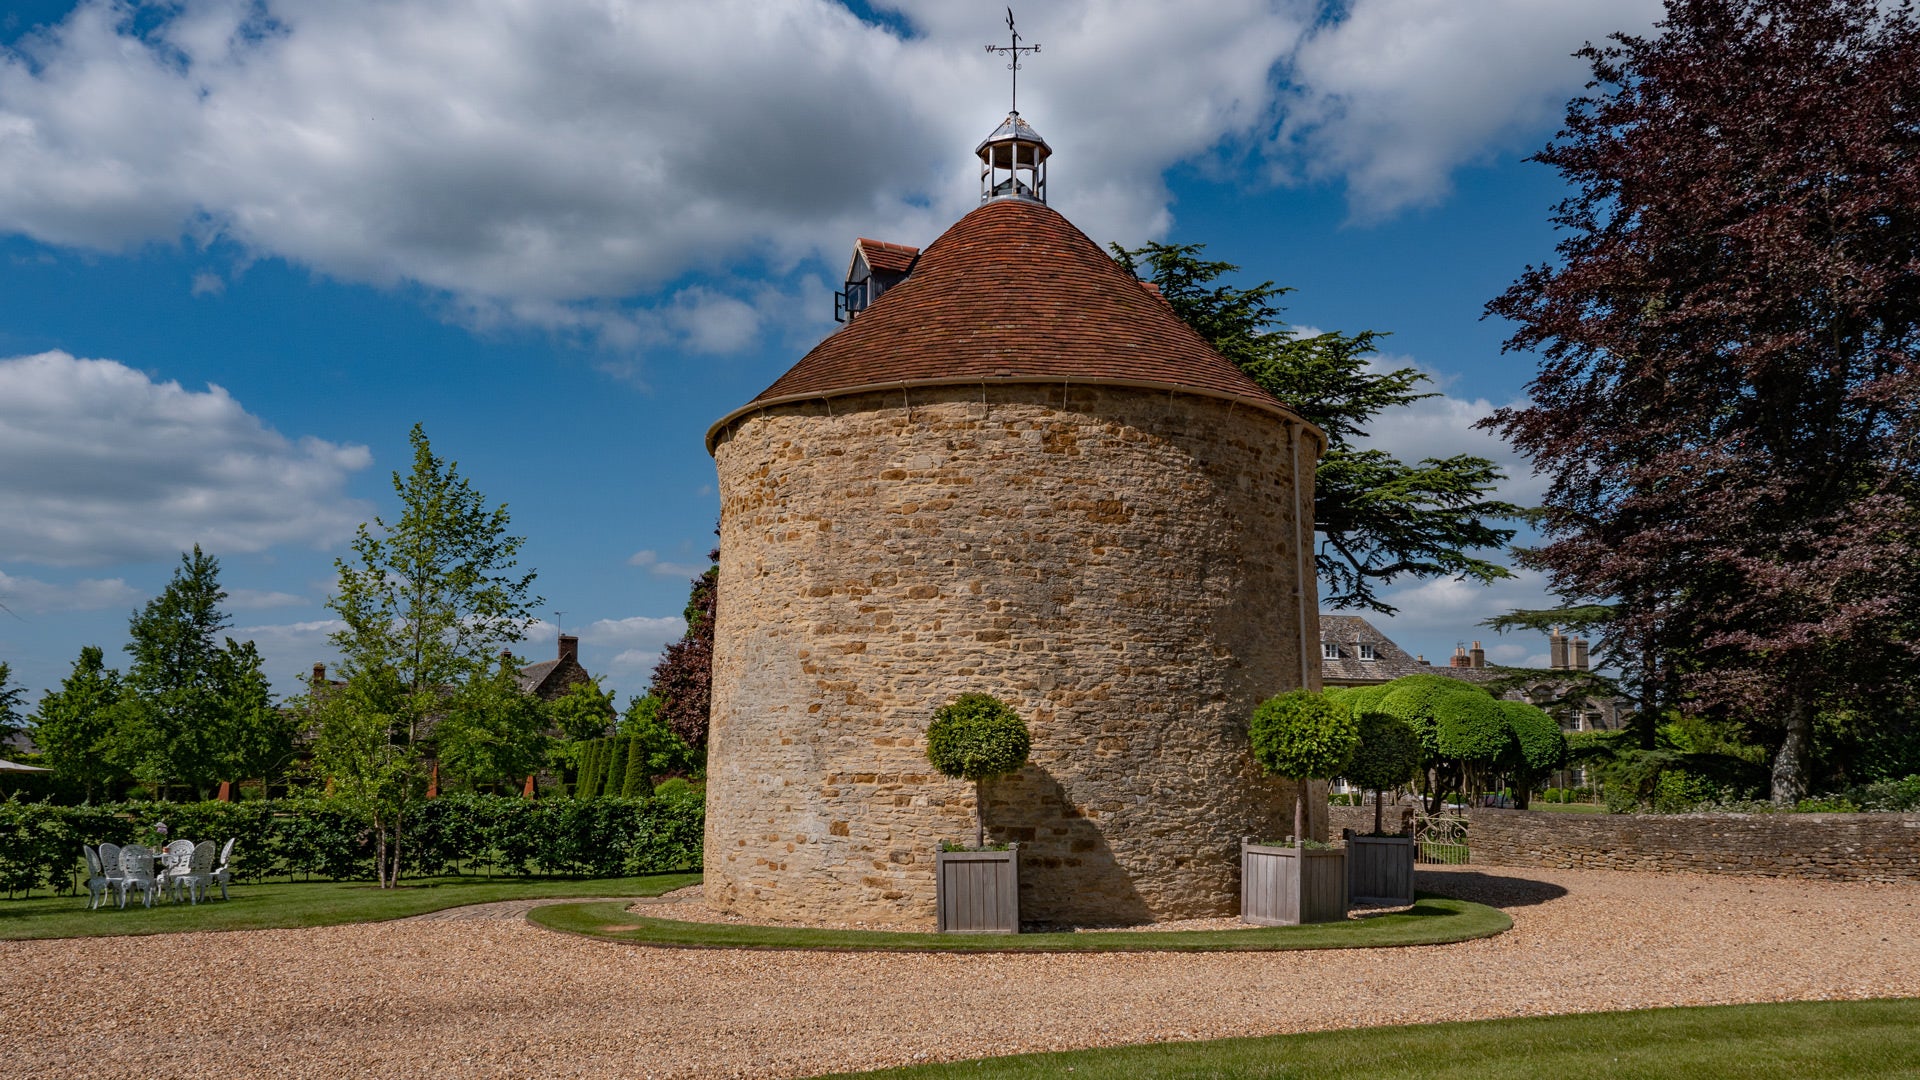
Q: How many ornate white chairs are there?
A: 6